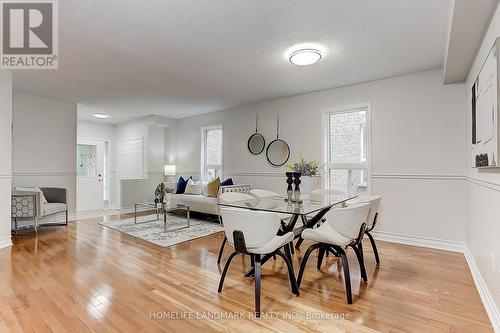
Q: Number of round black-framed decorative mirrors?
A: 2